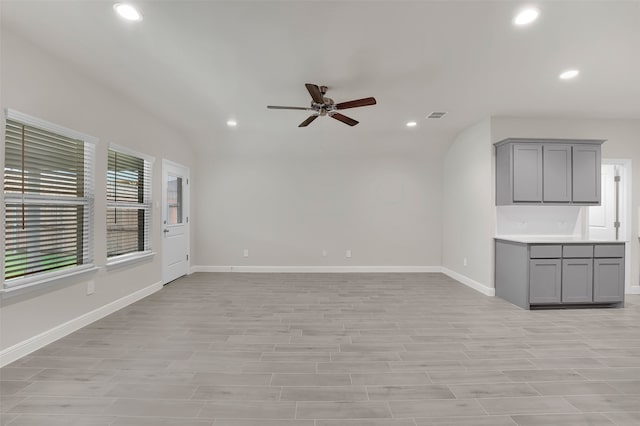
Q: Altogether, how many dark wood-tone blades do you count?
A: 5